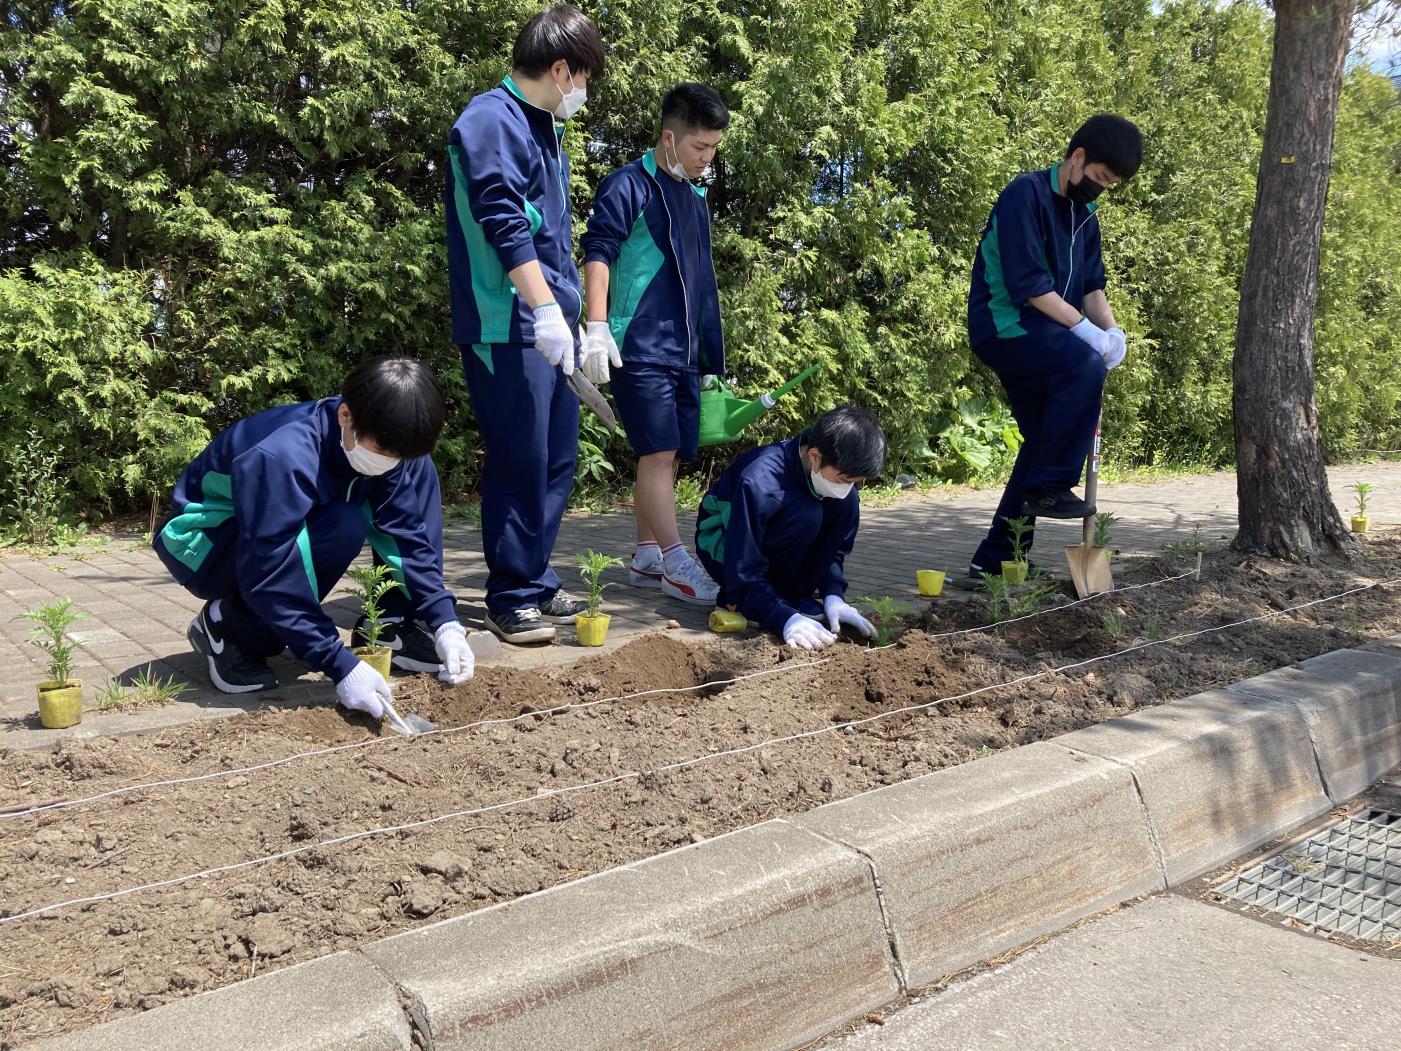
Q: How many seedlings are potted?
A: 6